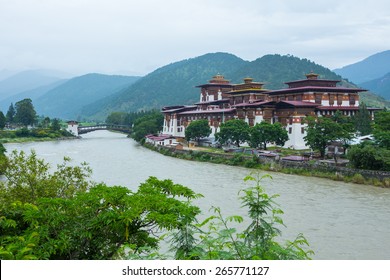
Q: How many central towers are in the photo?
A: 3